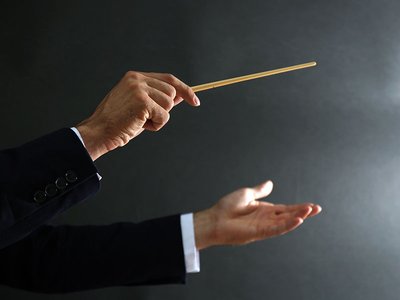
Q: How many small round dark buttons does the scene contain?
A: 4